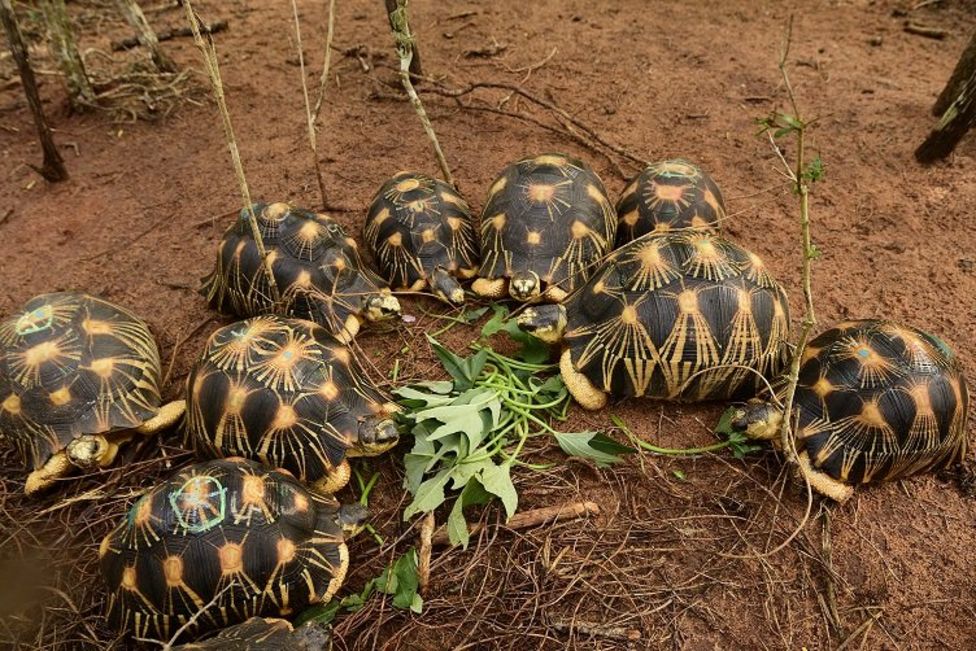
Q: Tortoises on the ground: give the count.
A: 10